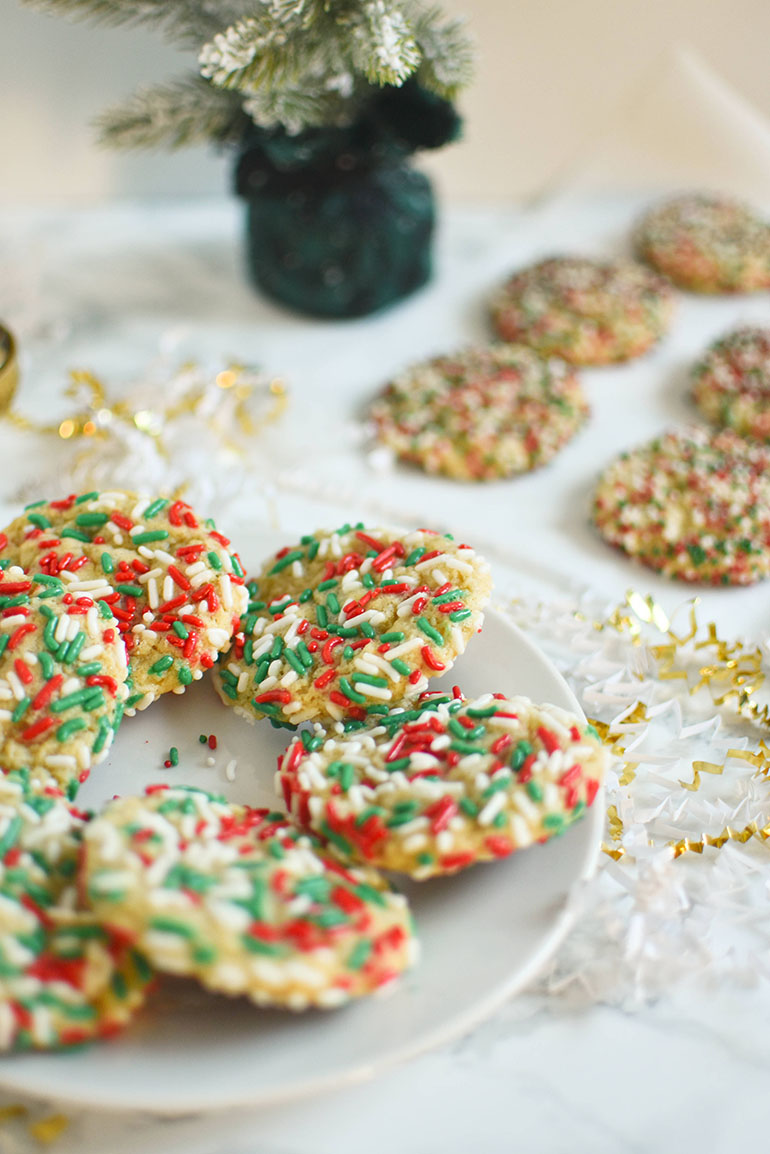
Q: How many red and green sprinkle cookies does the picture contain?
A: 11